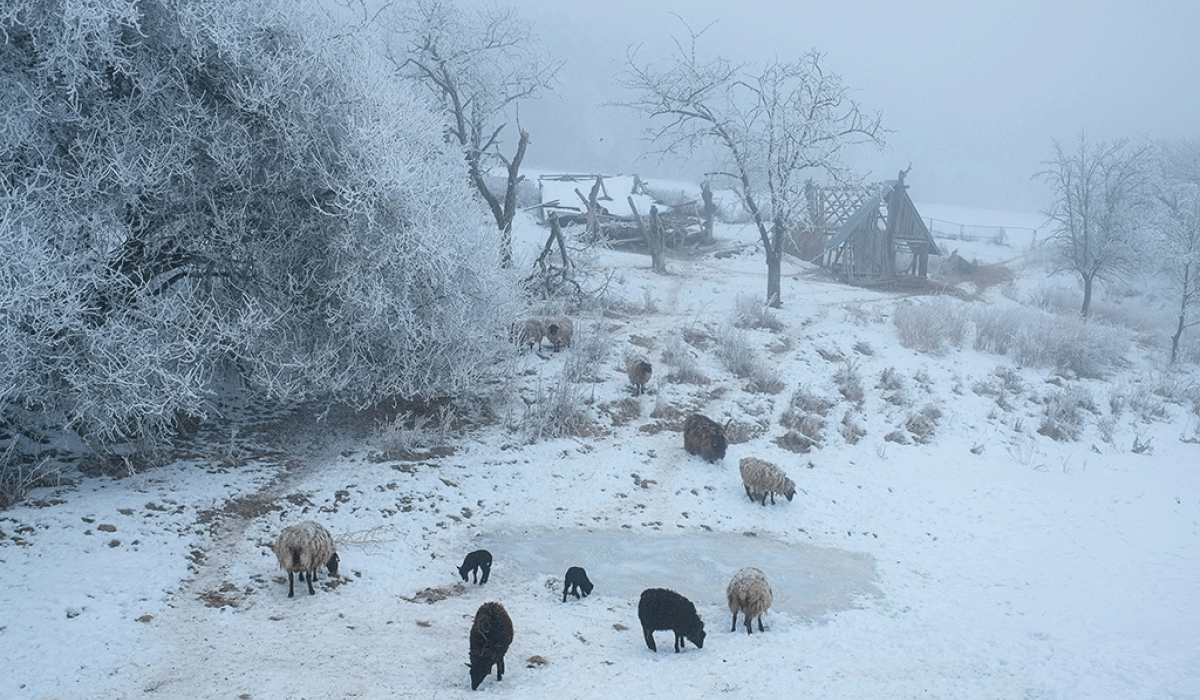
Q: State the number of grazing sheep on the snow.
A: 11